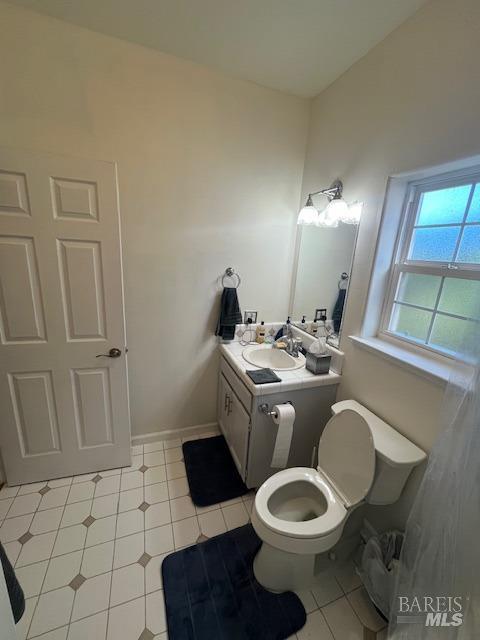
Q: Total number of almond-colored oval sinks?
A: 1